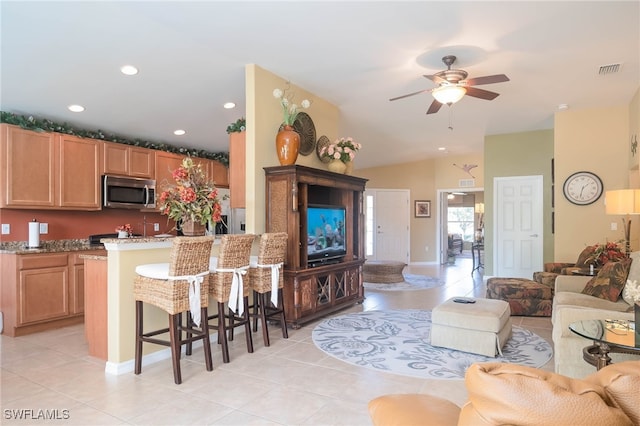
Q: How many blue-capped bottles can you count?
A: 0